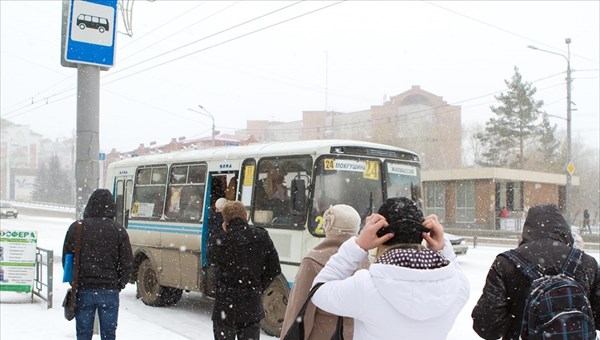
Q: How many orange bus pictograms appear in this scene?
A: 0